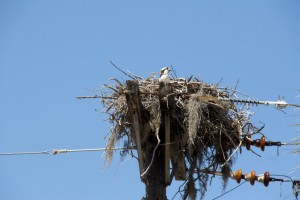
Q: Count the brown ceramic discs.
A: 5